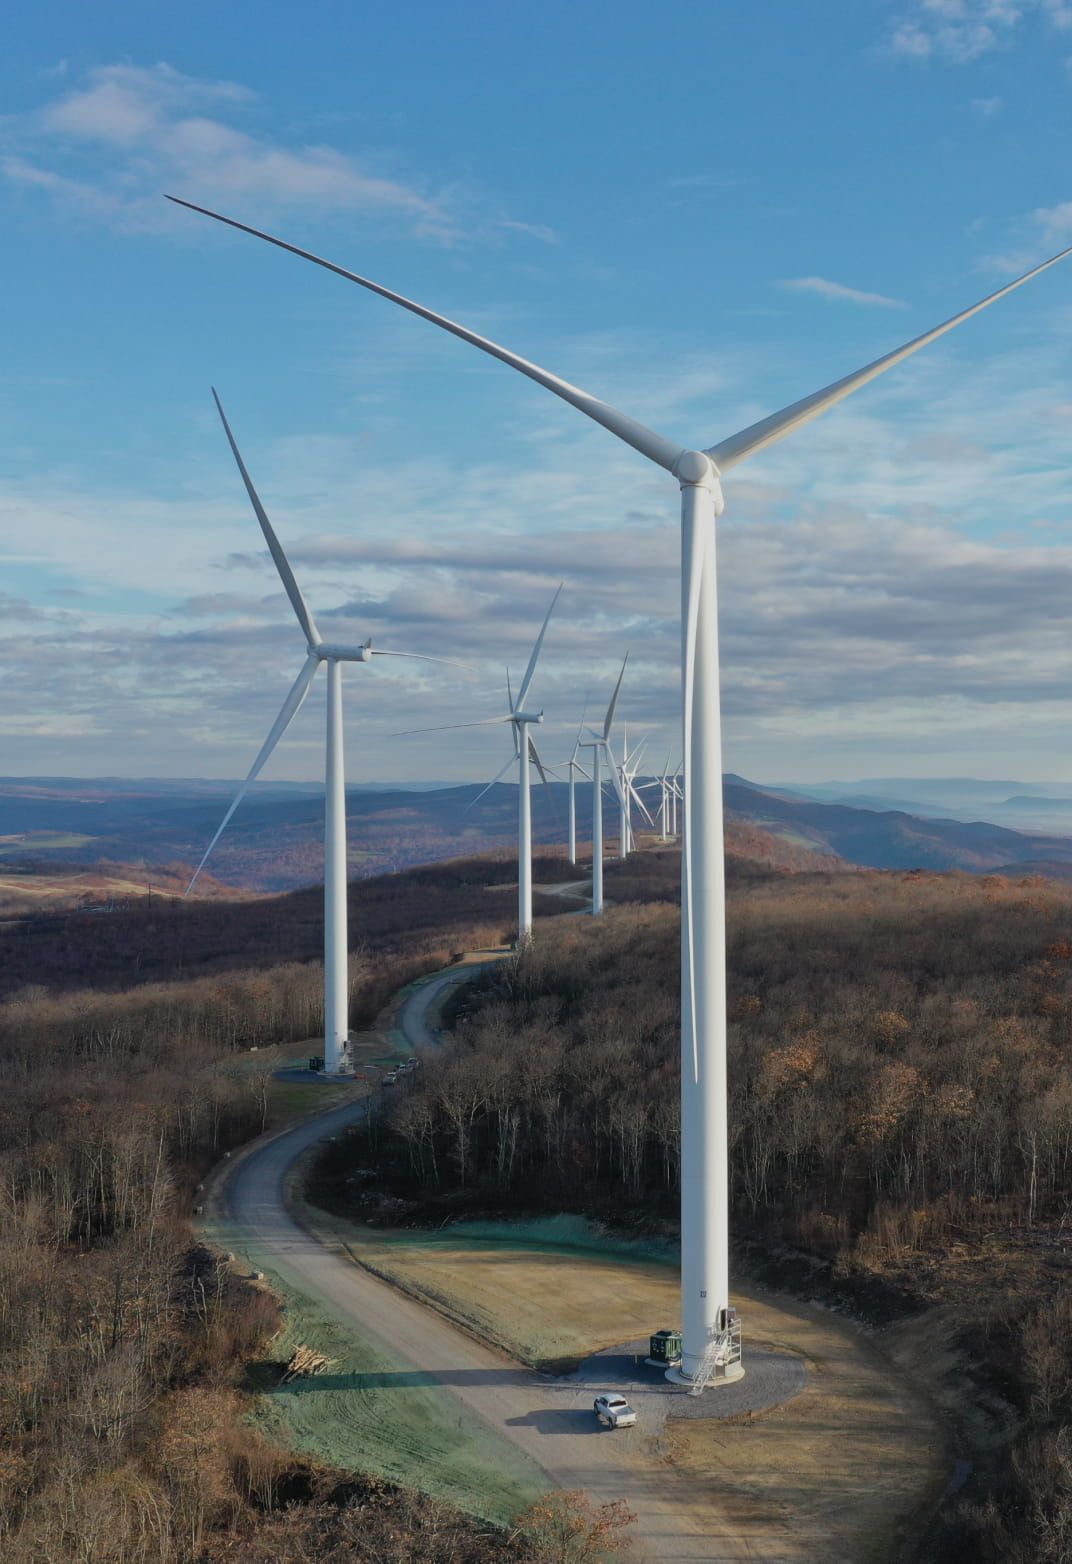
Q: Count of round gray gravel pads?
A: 2